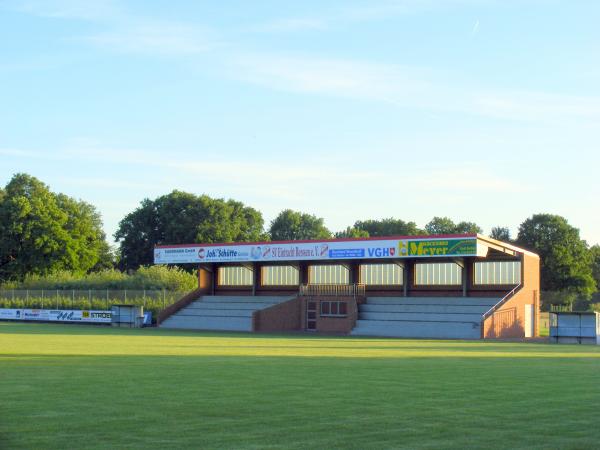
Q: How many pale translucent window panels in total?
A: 6